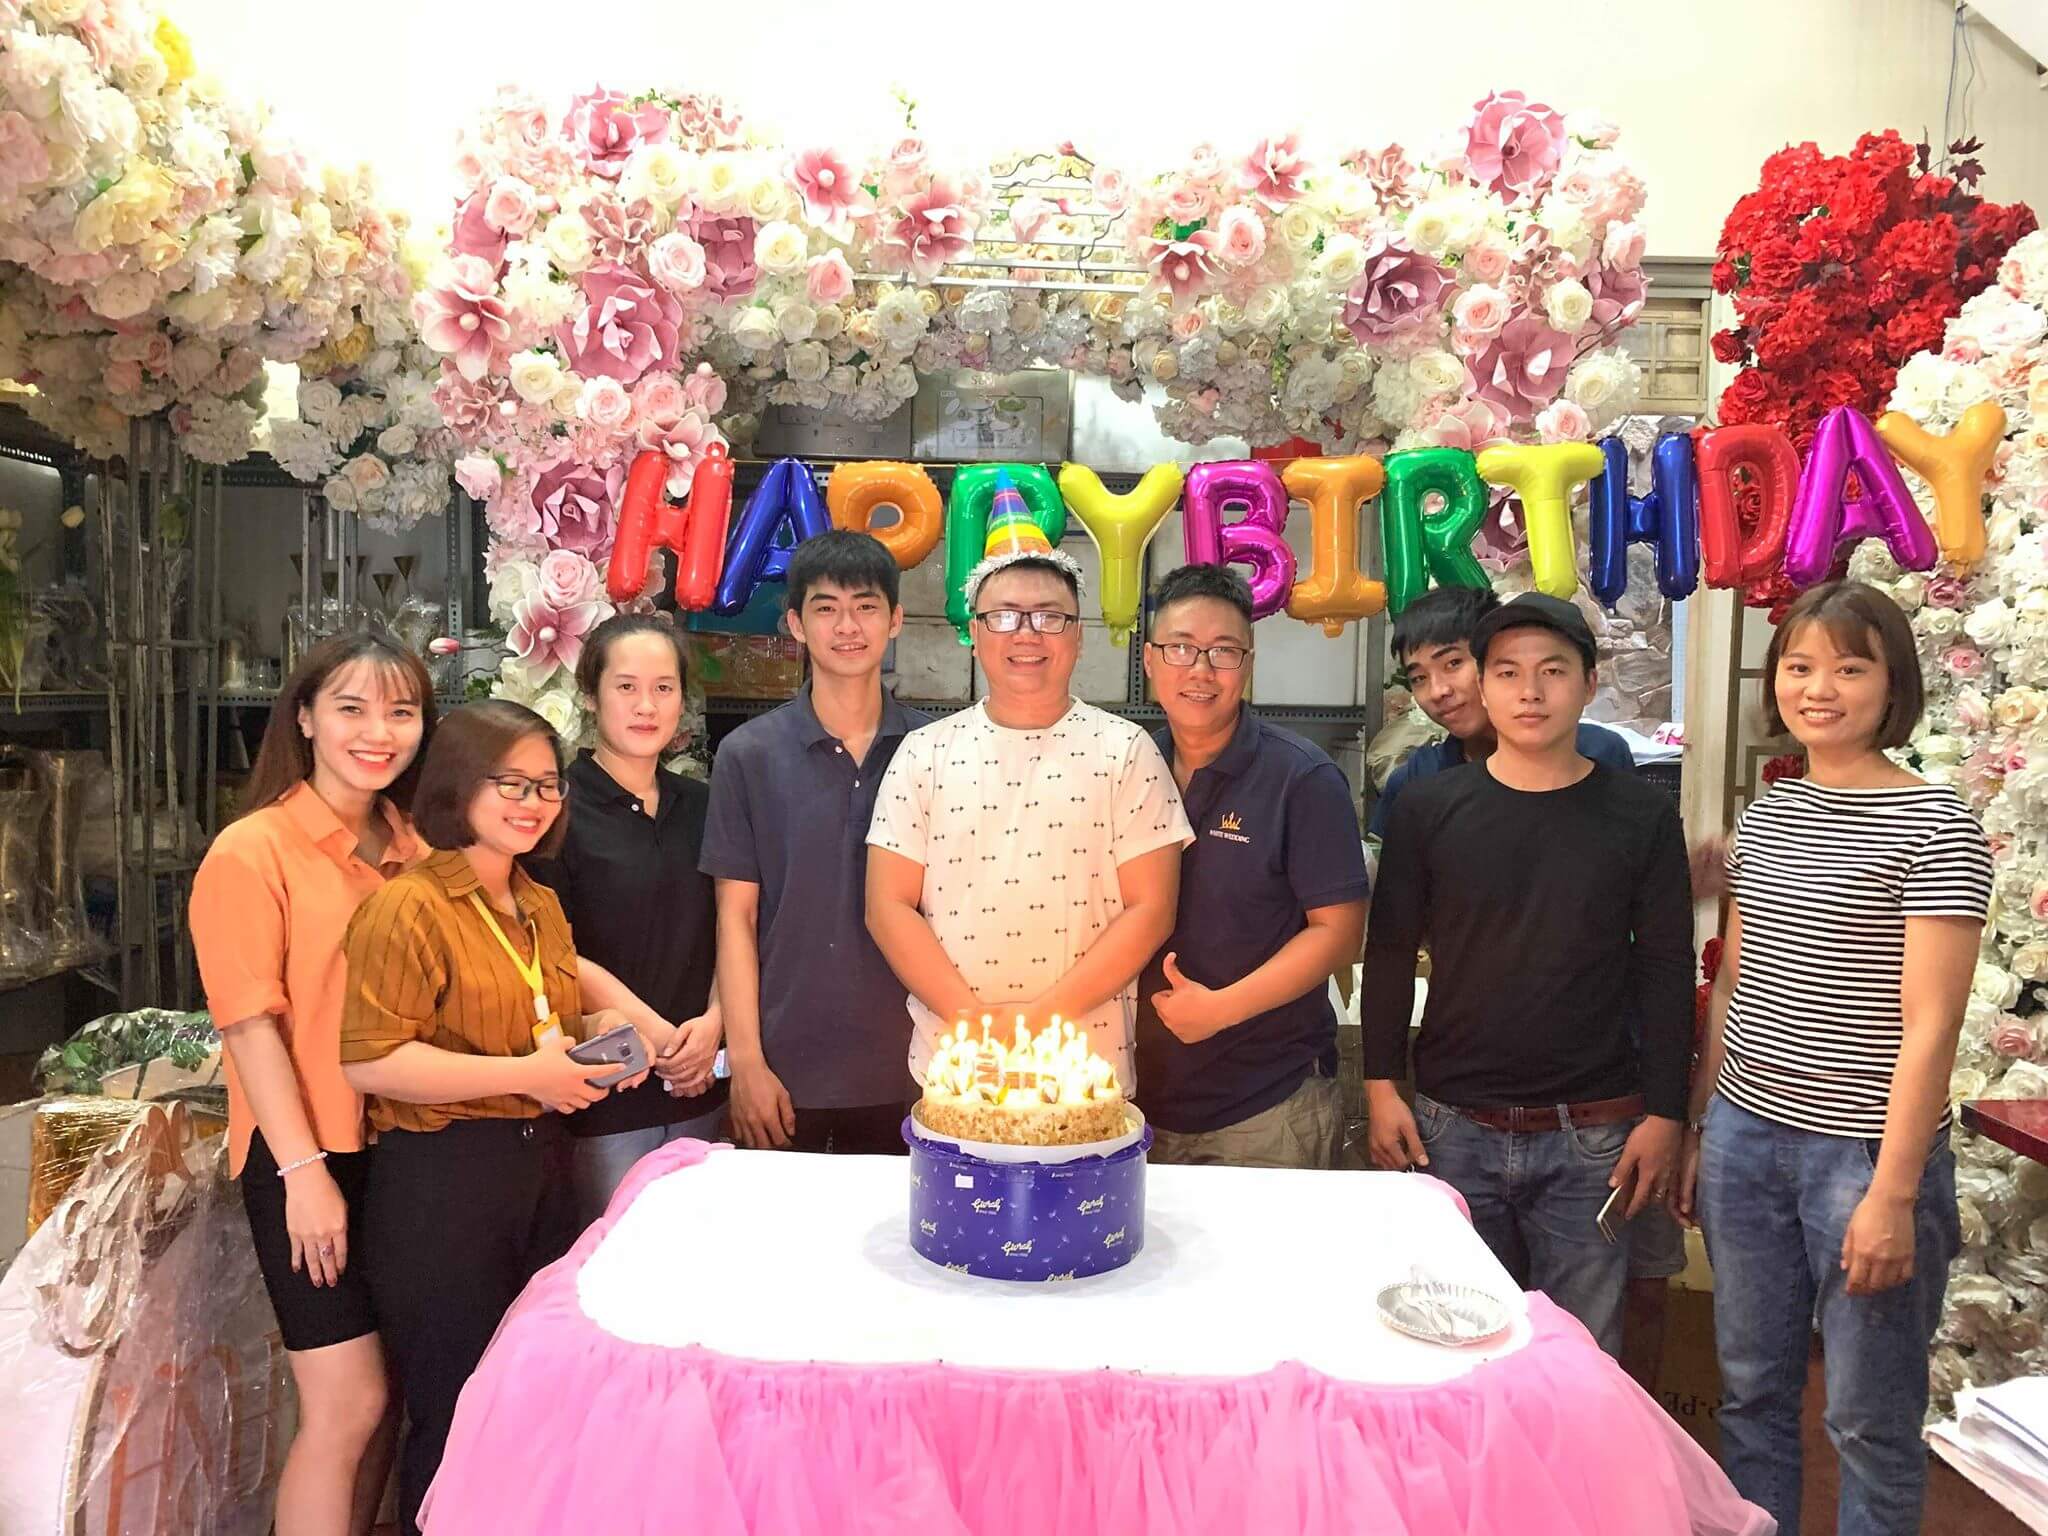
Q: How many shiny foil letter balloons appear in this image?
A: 13